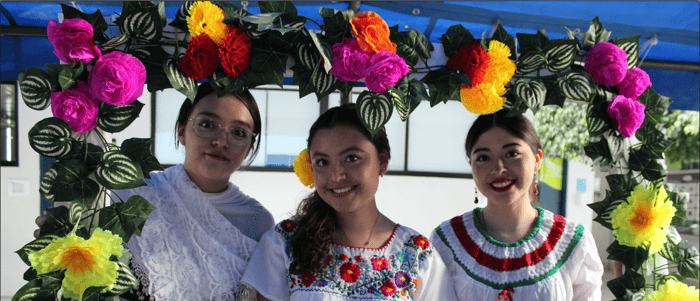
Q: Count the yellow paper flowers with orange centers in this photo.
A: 2